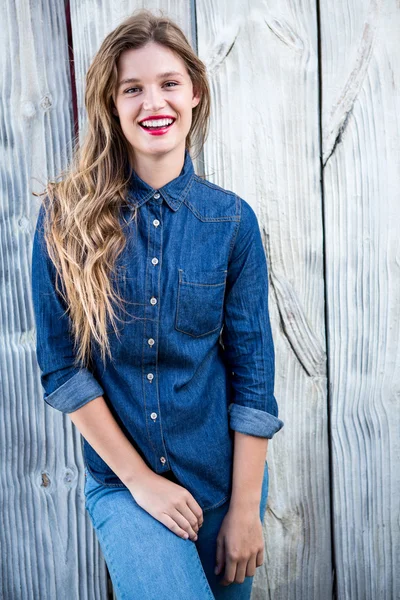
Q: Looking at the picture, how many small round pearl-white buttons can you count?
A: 8